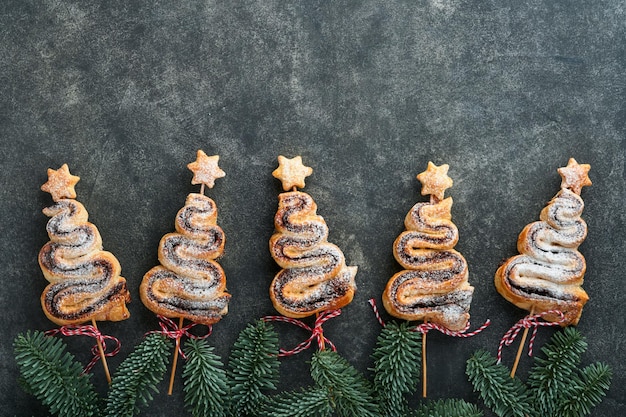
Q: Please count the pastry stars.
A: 5